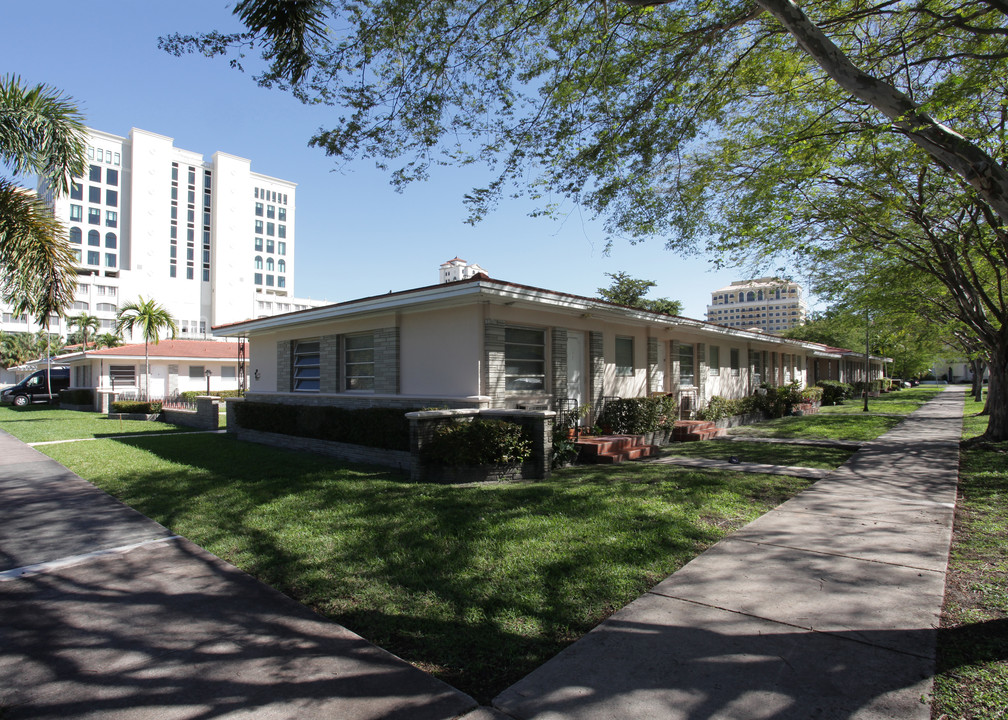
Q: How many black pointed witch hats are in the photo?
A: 0